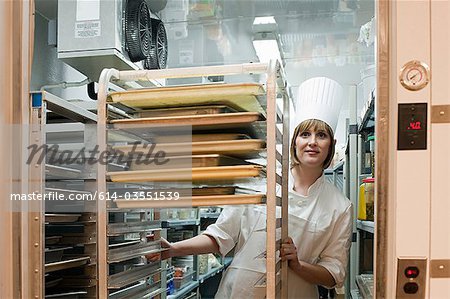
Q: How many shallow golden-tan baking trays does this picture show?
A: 5